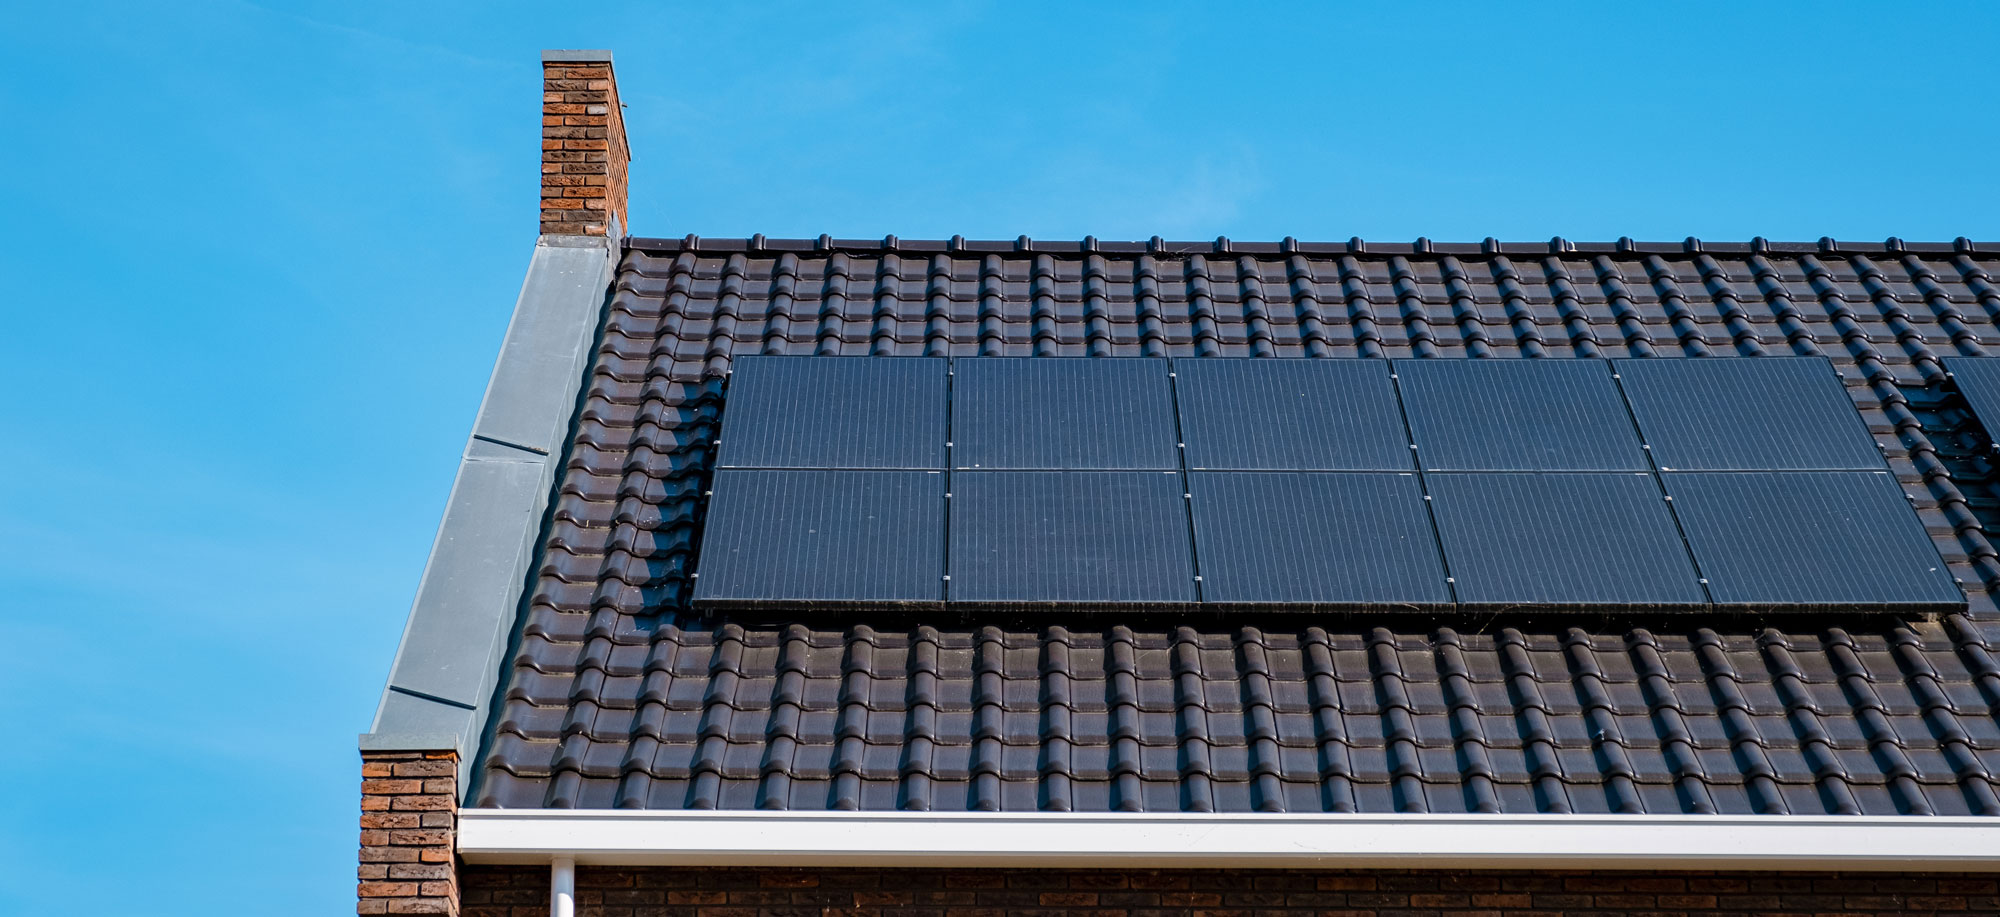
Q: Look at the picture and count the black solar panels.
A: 11